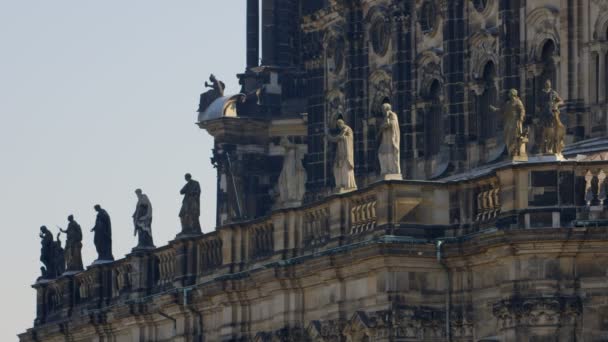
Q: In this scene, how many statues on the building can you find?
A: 11